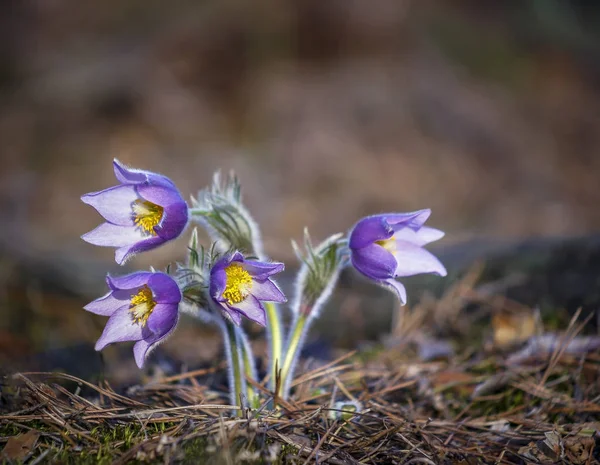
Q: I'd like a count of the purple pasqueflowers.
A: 4